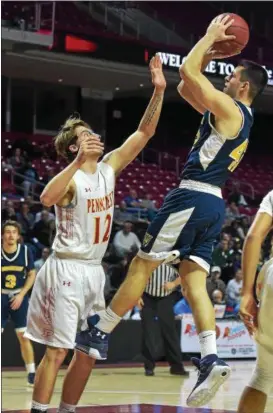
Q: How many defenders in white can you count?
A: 2